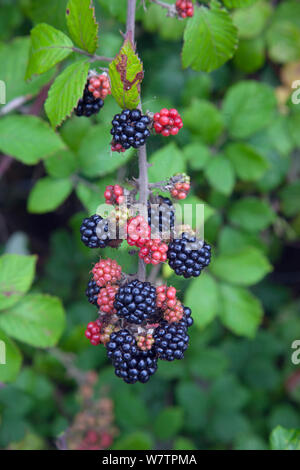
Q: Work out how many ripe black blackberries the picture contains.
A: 11